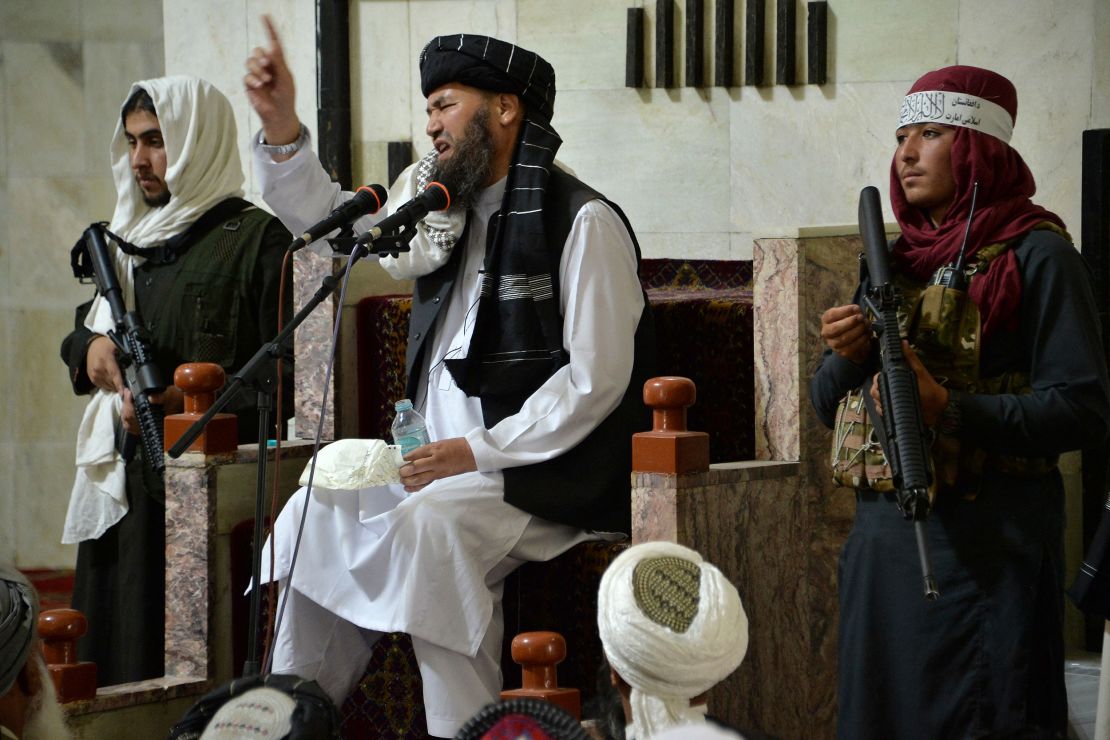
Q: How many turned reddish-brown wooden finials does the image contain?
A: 4